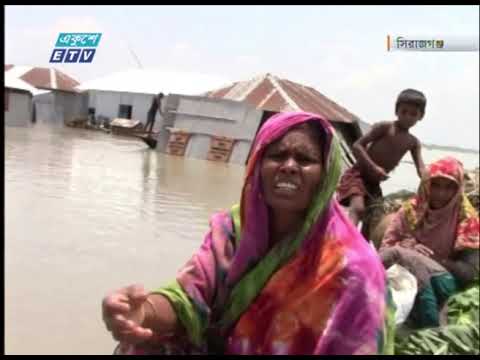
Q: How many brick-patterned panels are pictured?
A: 2